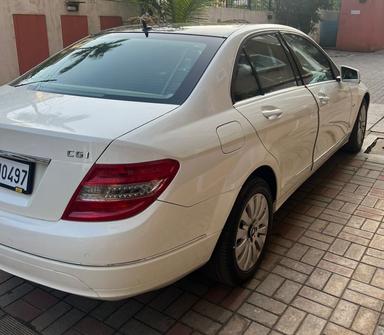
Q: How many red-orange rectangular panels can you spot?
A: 3